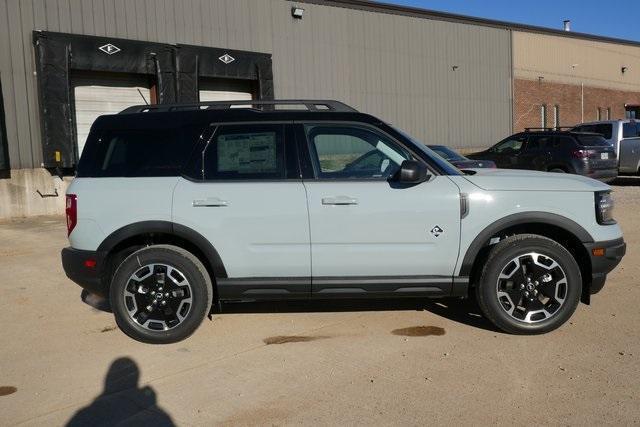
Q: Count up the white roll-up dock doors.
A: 2